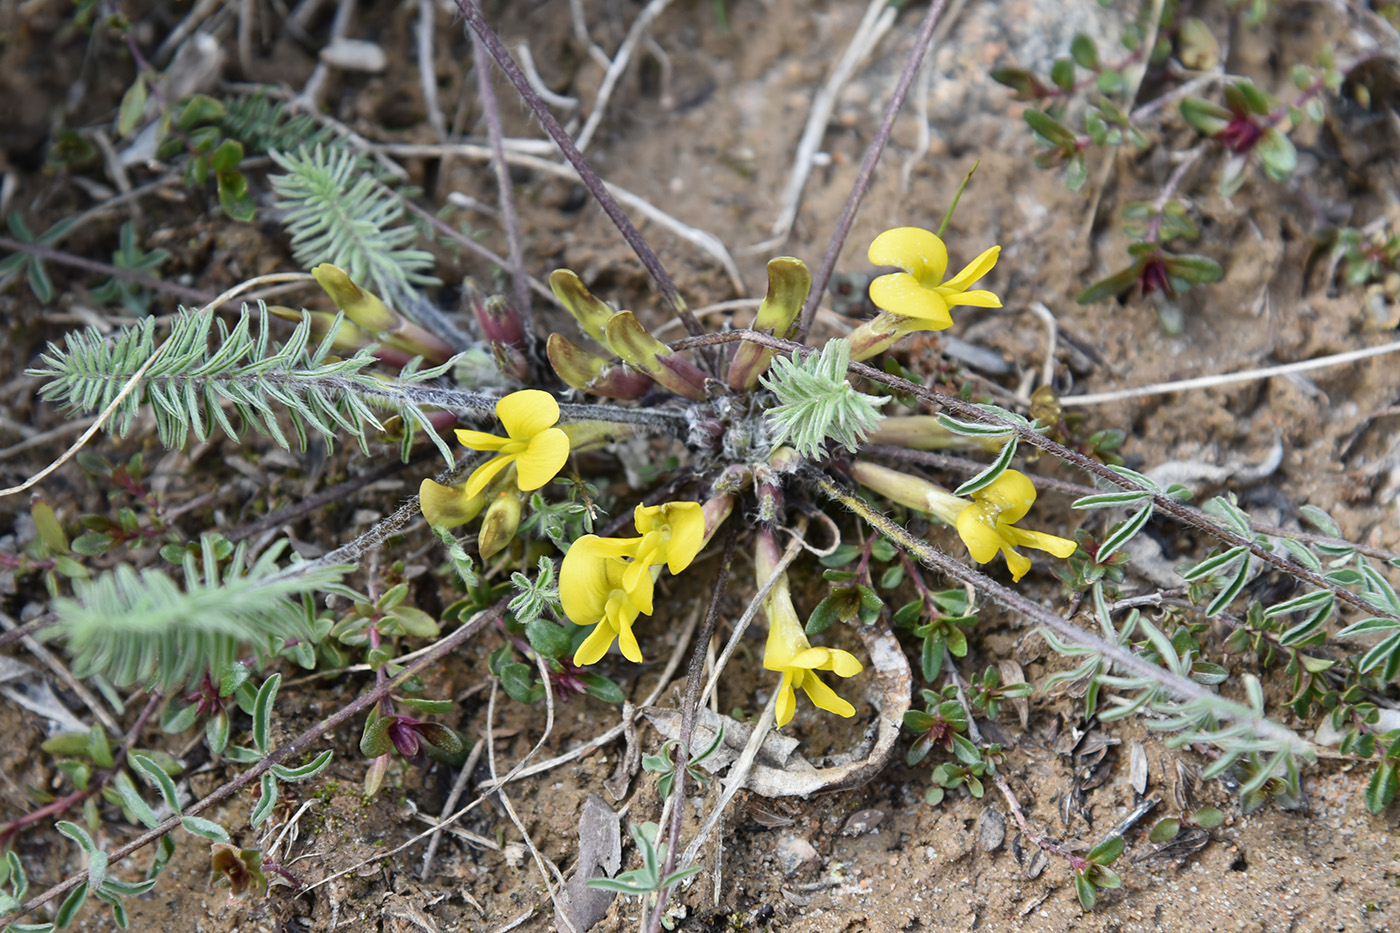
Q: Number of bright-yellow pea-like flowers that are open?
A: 6